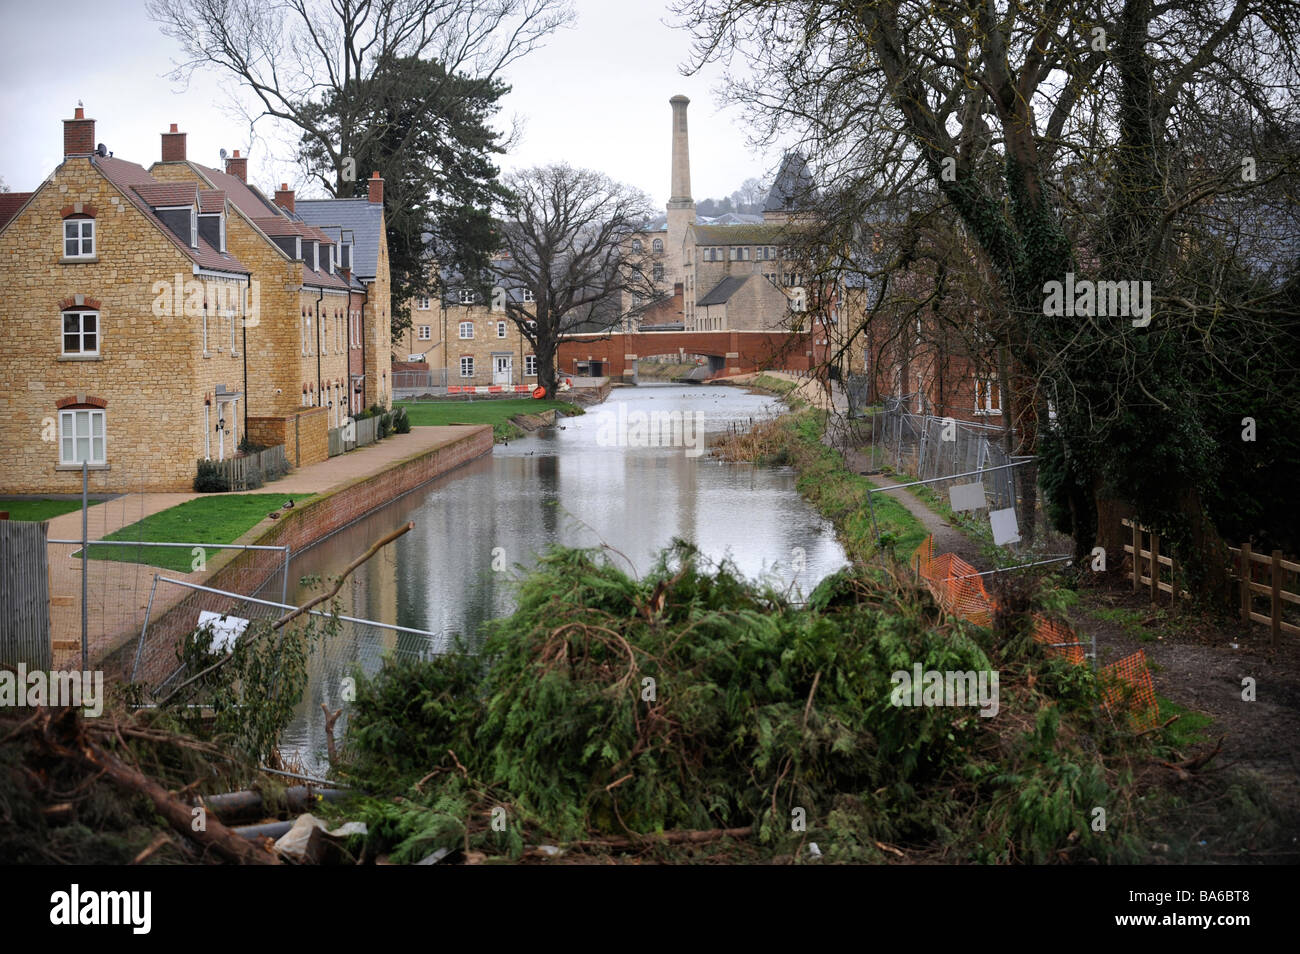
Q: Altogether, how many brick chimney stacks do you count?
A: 5